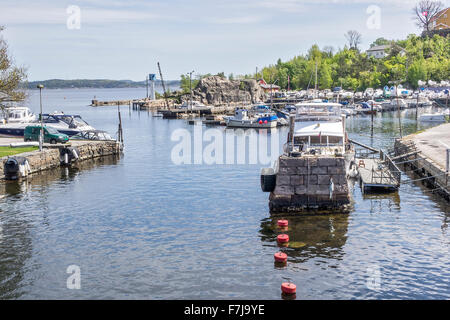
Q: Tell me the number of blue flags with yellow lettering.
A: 0